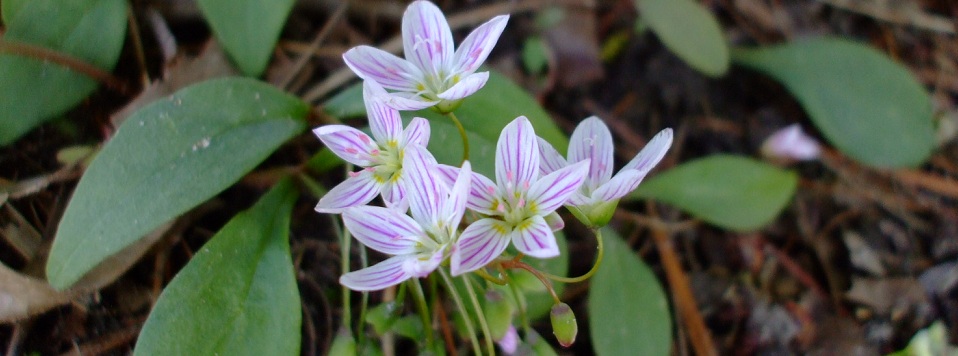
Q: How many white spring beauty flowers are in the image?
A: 5